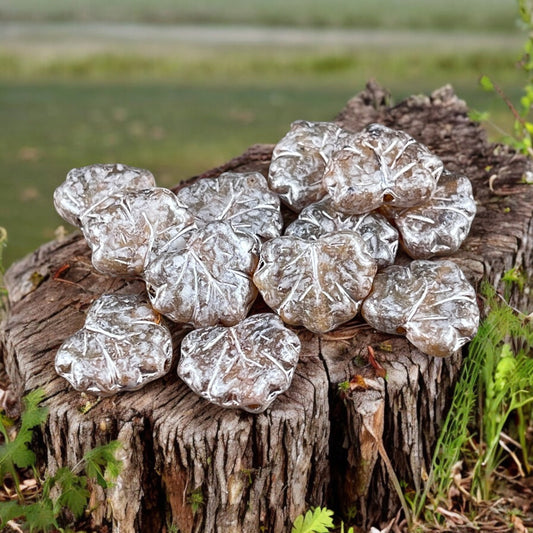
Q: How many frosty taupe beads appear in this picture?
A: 12